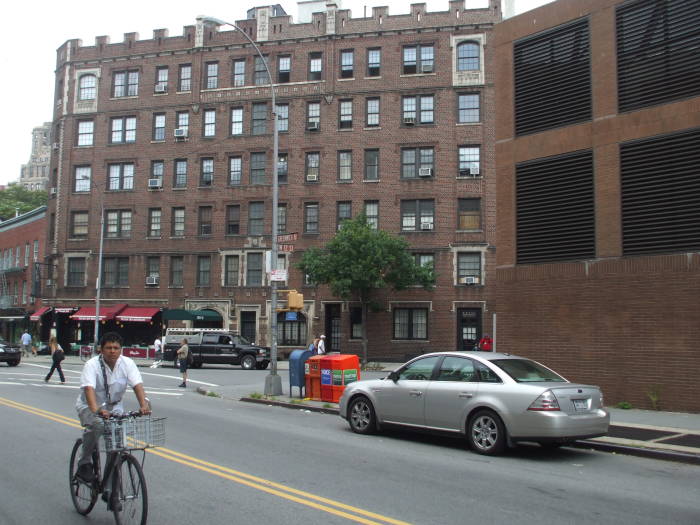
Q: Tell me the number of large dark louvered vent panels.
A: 4